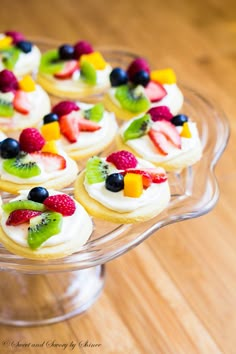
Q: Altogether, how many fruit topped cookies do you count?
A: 9